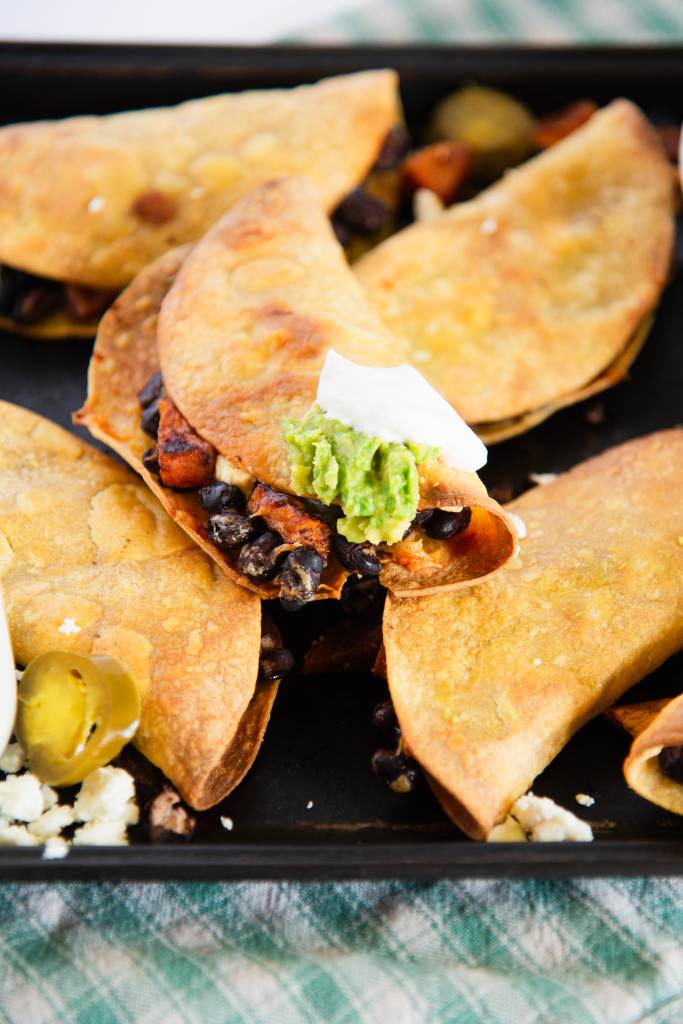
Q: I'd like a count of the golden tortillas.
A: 6